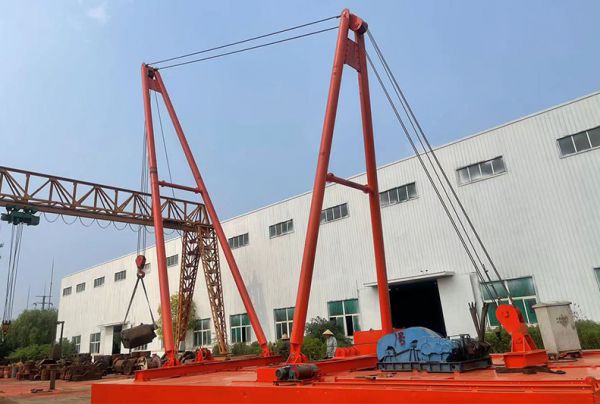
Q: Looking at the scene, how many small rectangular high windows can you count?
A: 12